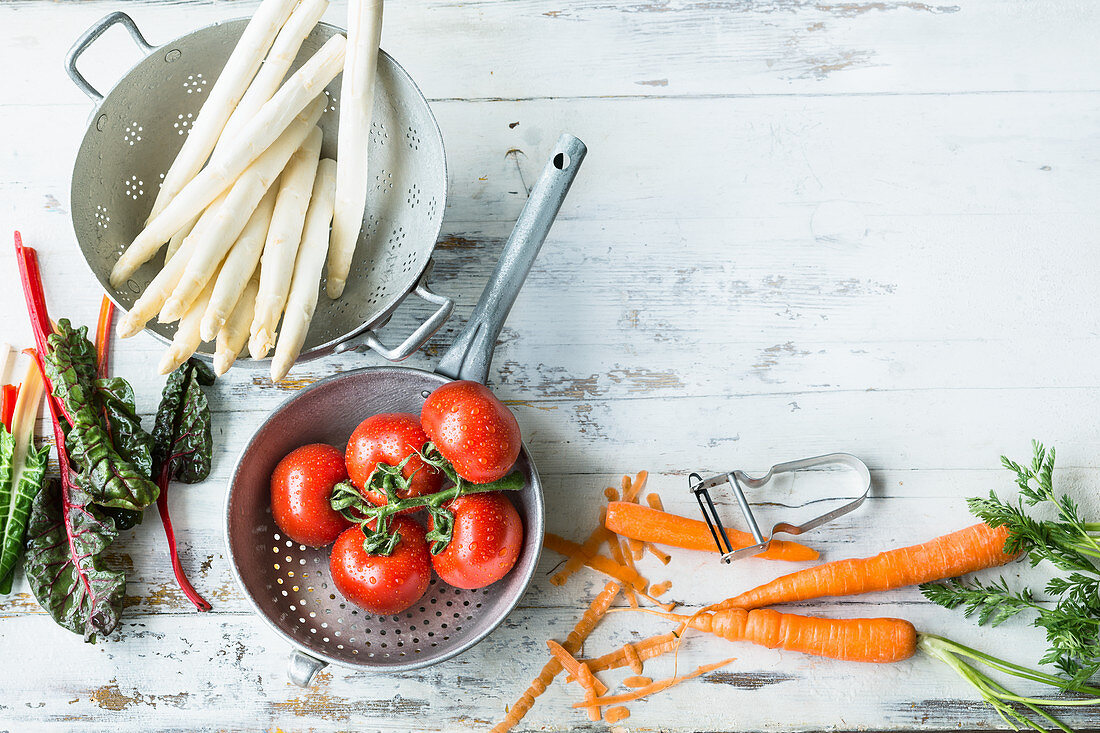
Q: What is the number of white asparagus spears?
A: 11